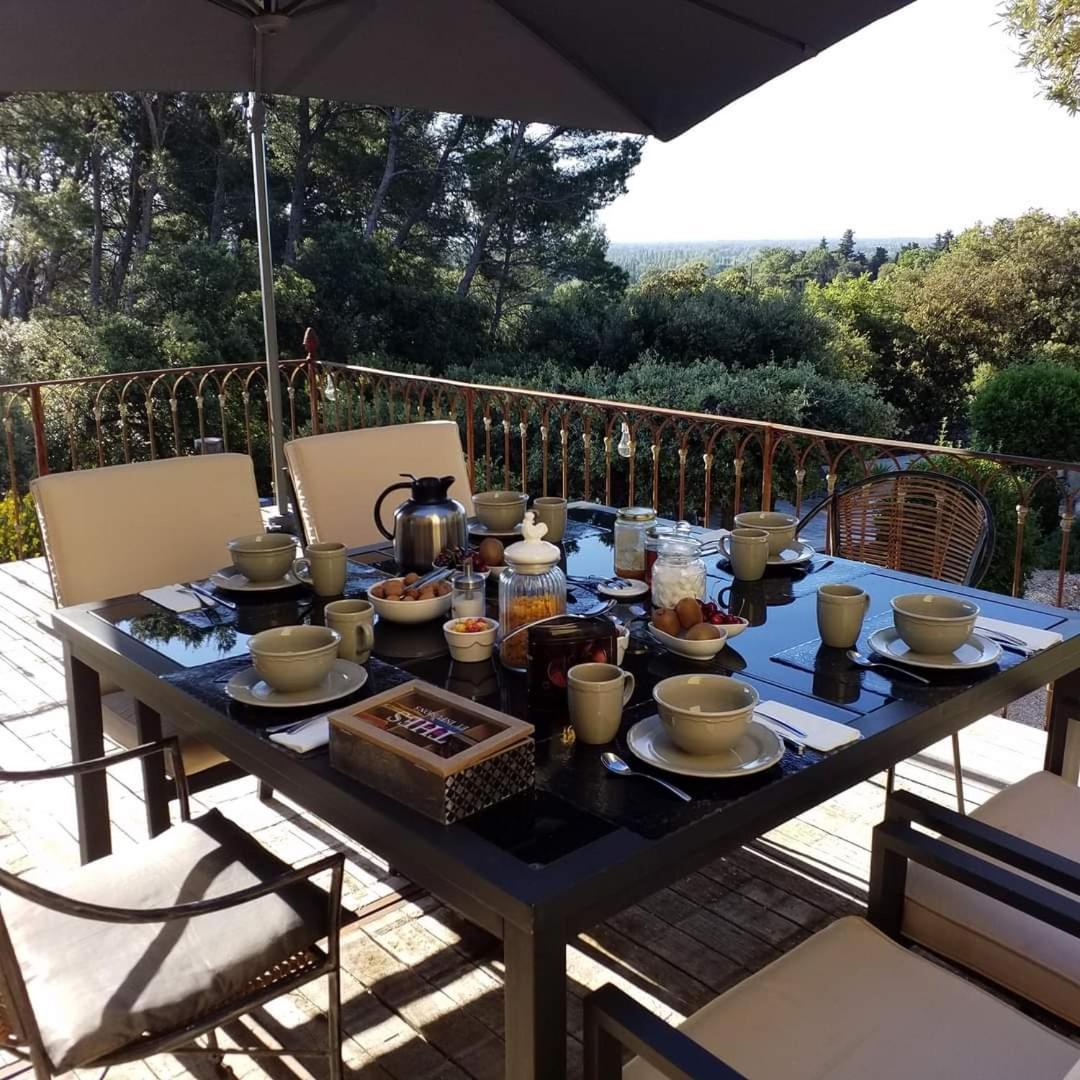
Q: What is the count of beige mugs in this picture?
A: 6